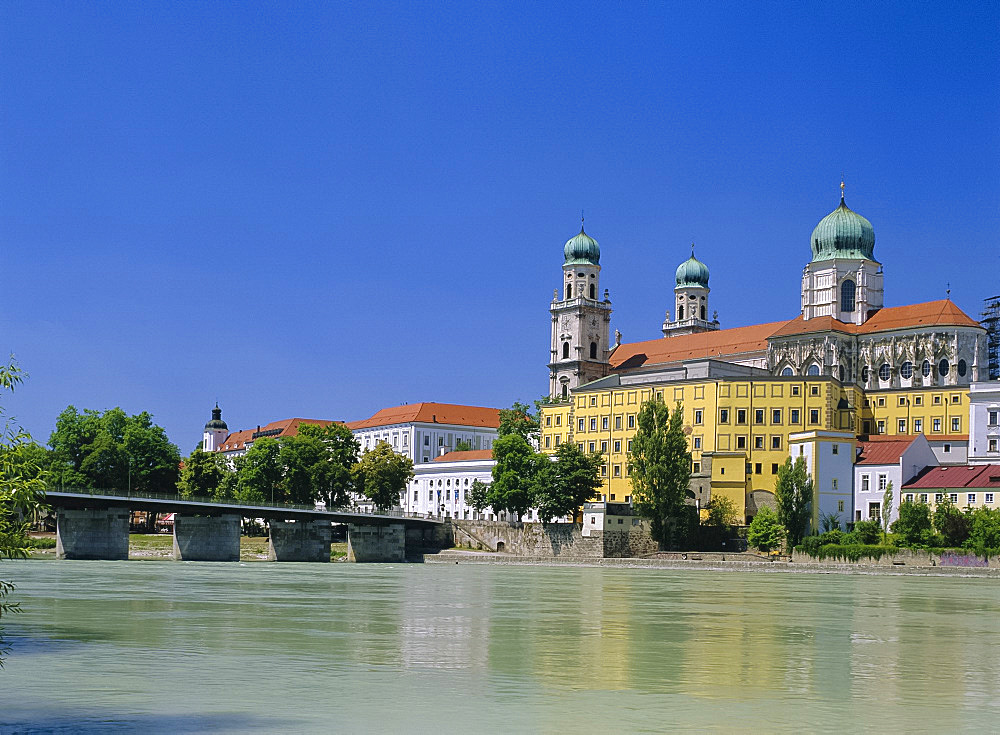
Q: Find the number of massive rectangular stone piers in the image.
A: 4